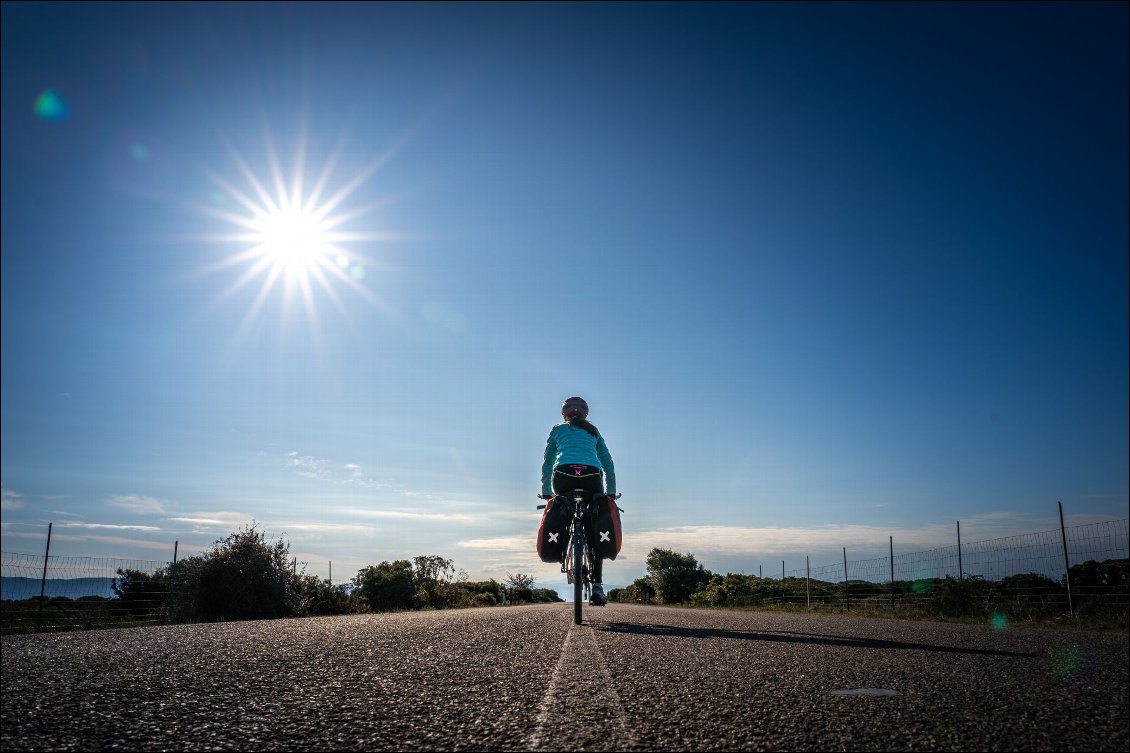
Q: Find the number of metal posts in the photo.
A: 11